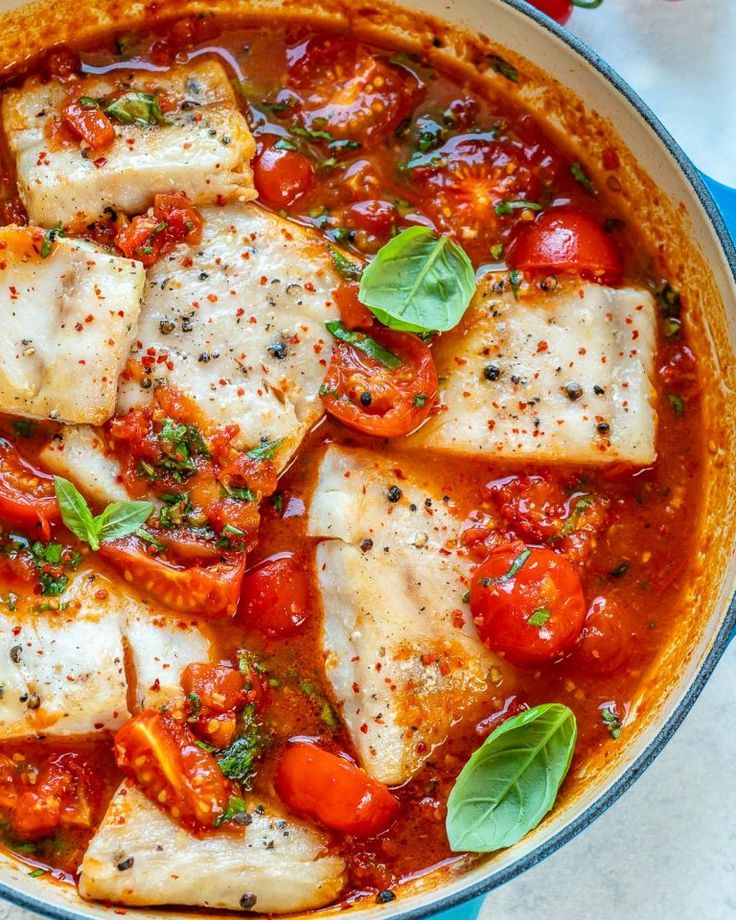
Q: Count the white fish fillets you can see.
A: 7